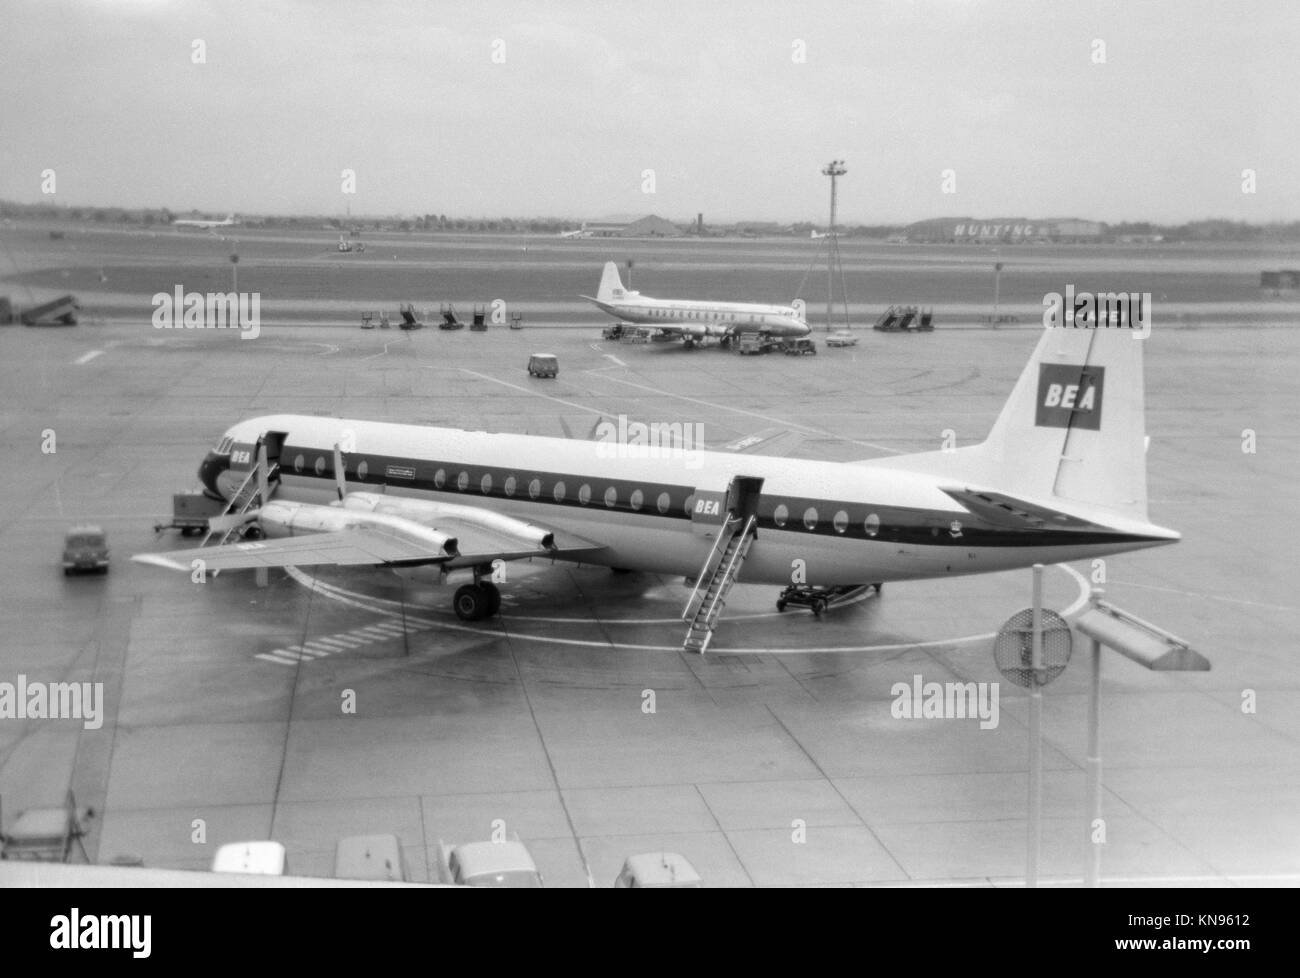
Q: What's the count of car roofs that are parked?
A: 4